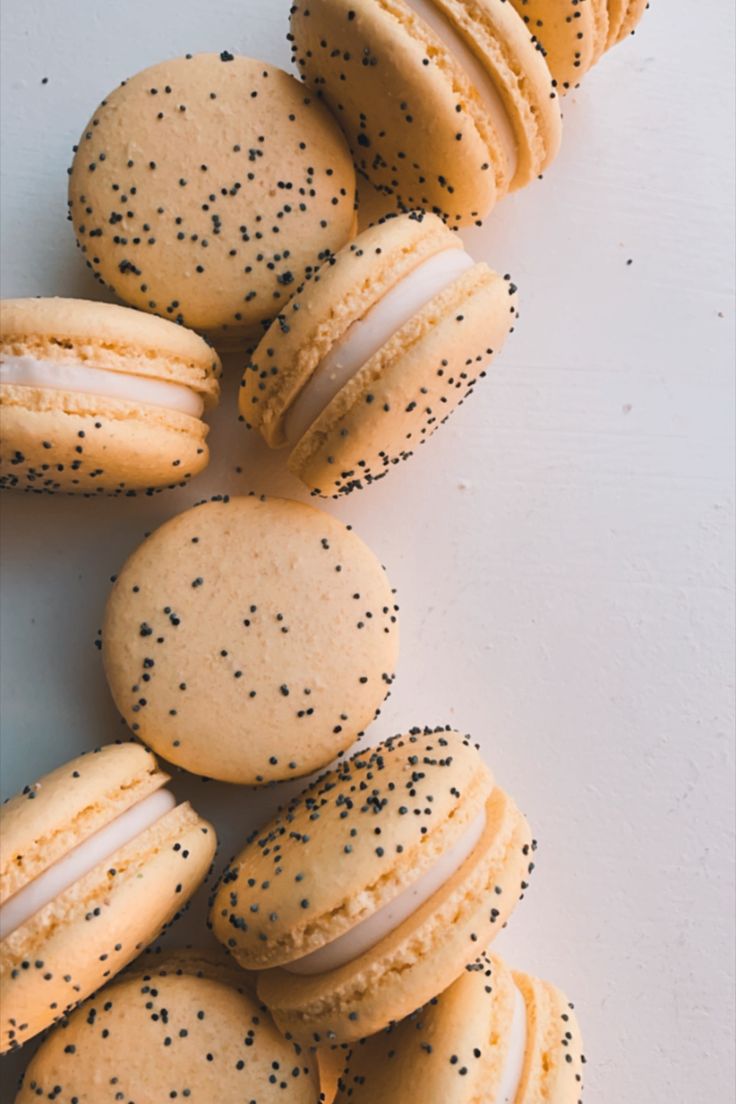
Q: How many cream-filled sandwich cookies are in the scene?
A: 10